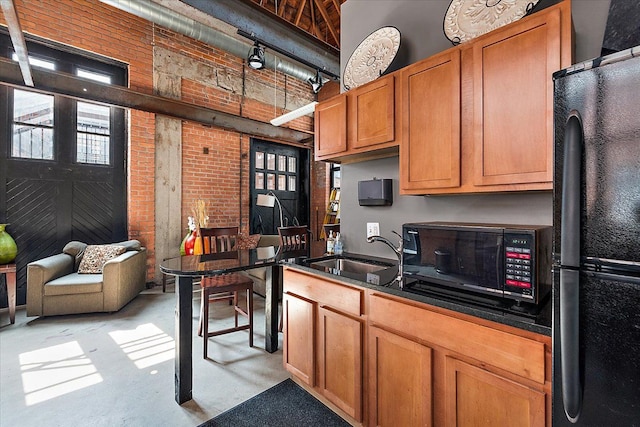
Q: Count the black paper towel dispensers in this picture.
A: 1